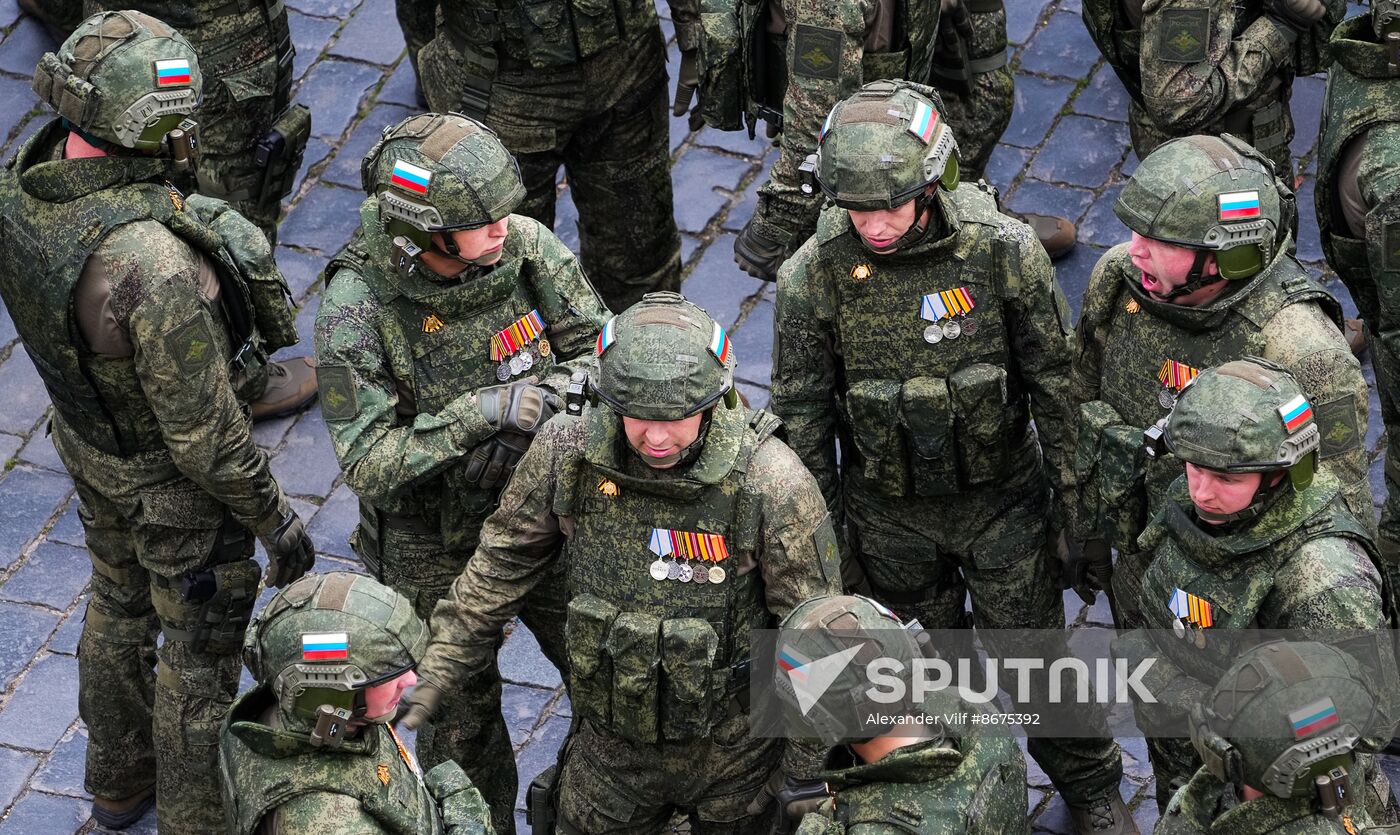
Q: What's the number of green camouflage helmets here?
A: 9